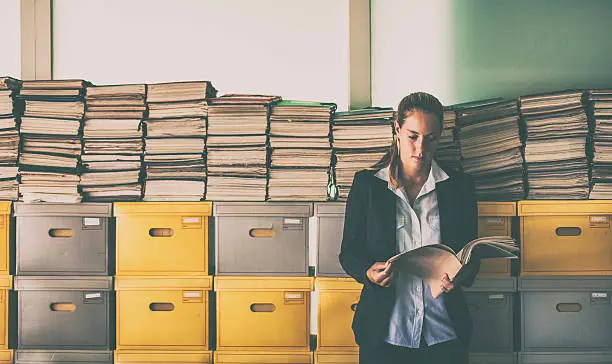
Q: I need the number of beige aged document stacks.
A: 11